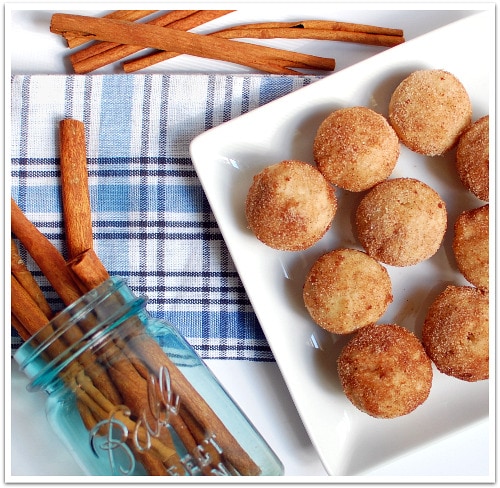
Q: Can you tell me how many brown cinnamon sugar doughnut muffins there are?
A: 9